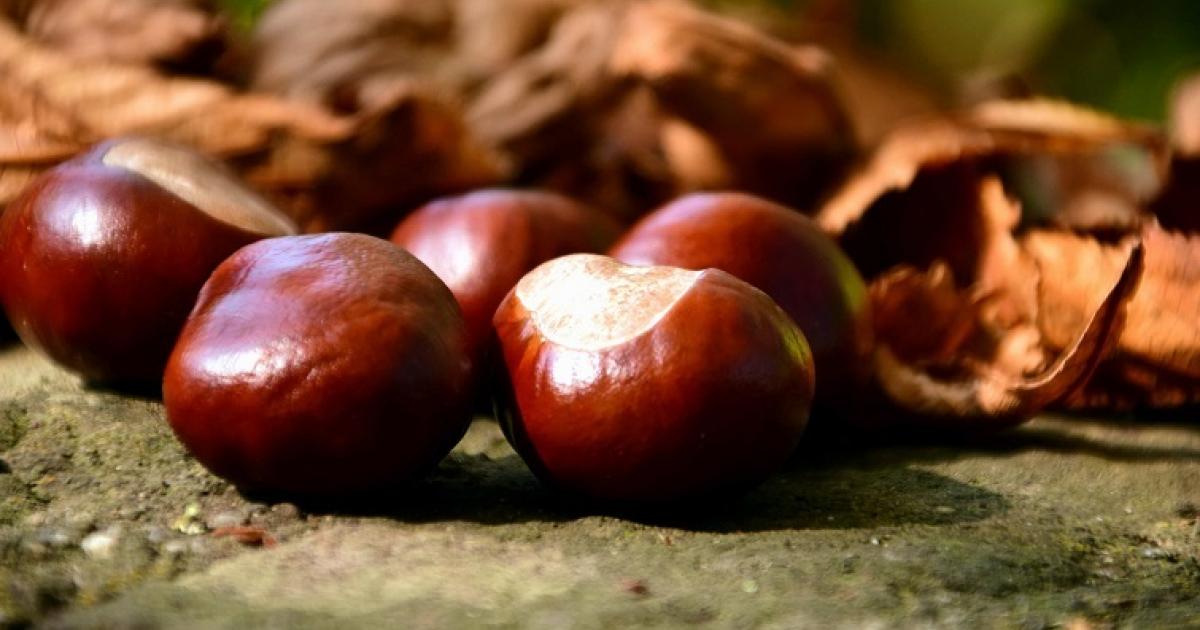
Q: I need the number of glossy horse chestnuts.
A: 5